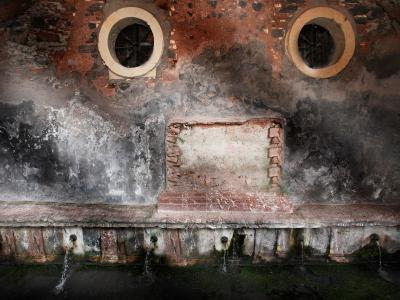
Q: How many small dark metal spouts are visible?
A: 5